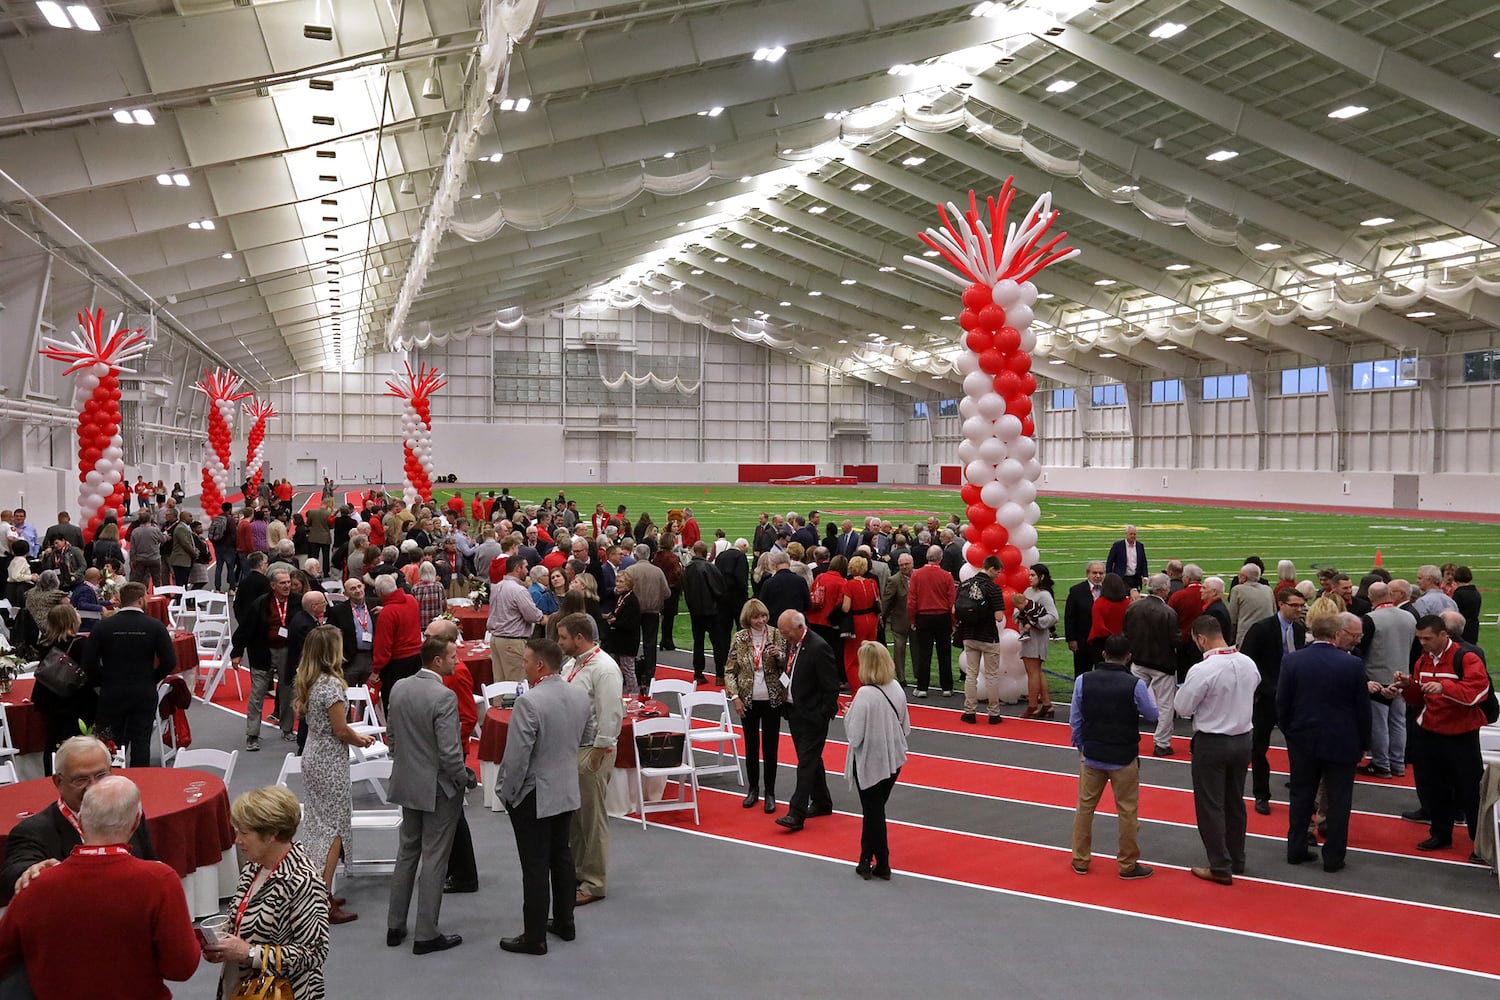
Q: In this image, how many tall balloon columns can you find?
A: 5